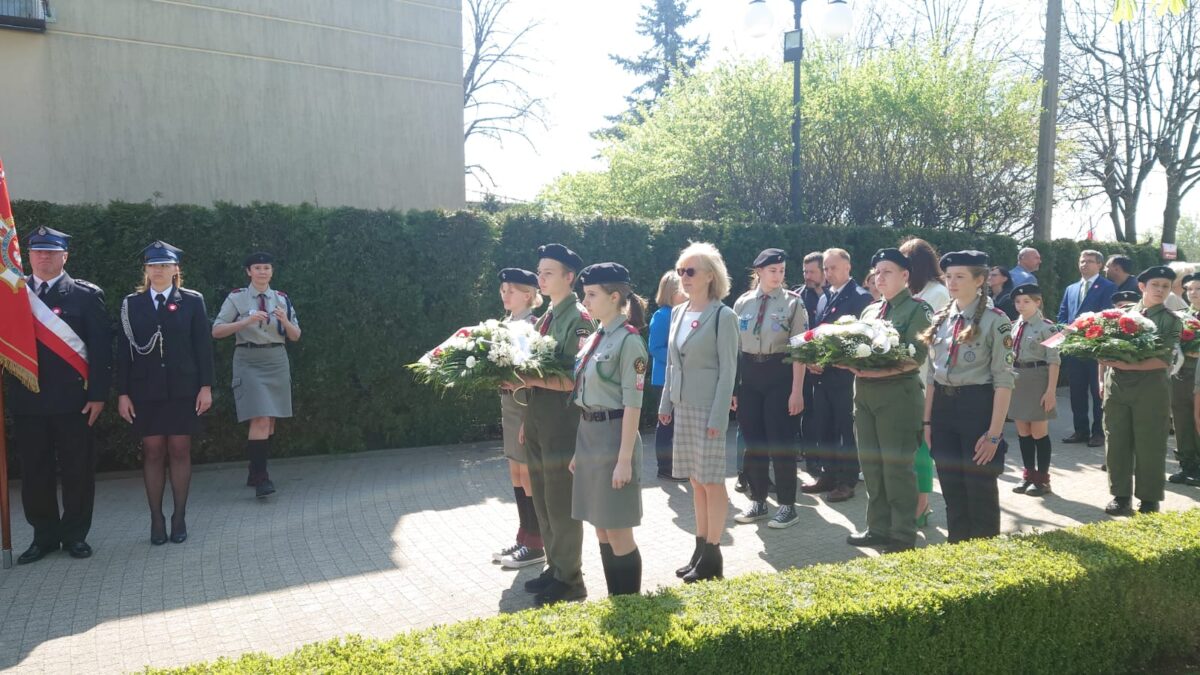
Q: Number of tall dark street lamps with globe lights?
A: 1